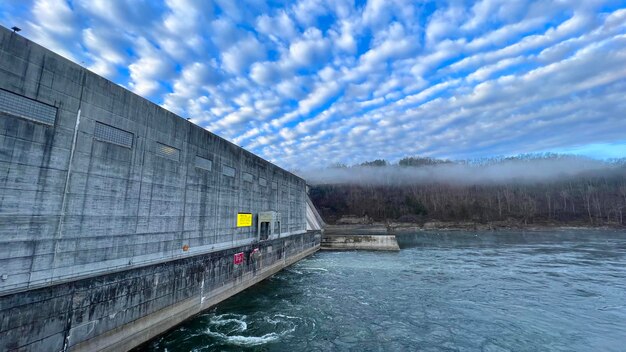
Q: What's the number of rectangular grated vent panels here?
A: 8